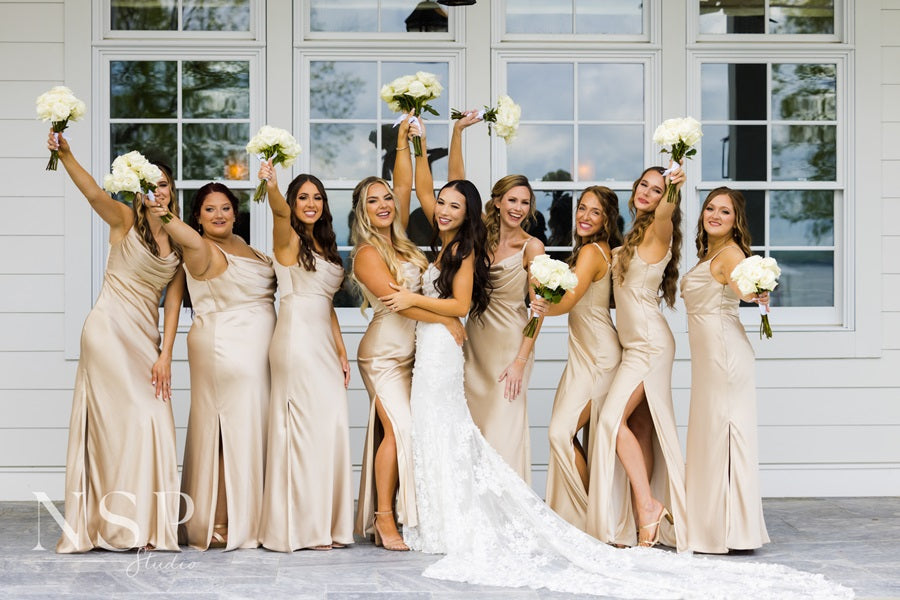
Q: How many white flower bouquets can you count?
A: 8